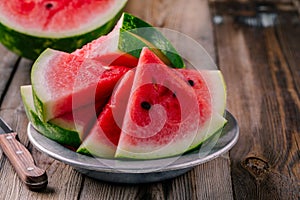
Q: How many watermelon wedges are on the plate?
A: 6